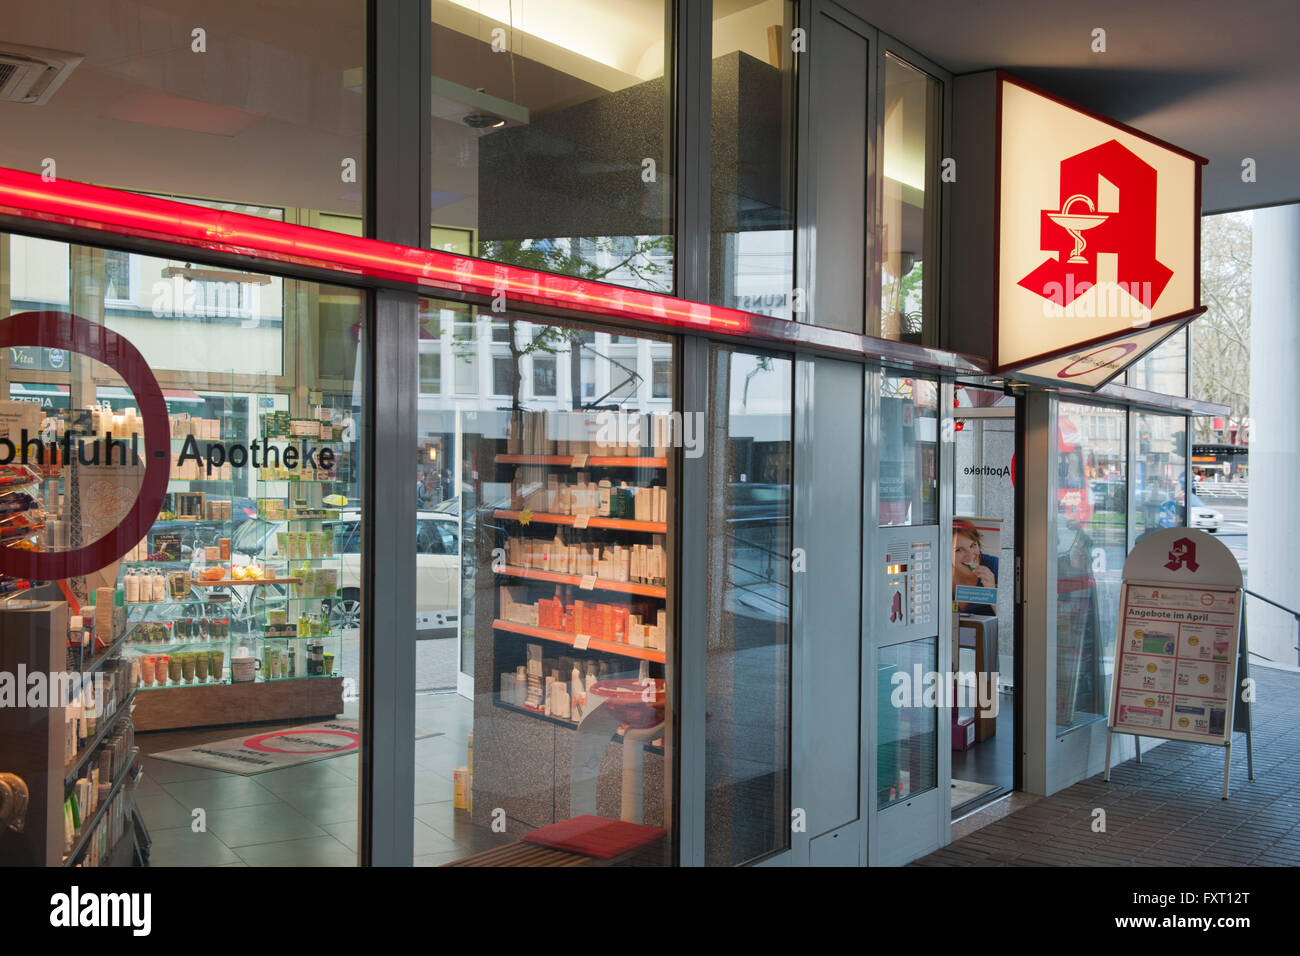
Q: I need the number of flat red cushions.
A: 1